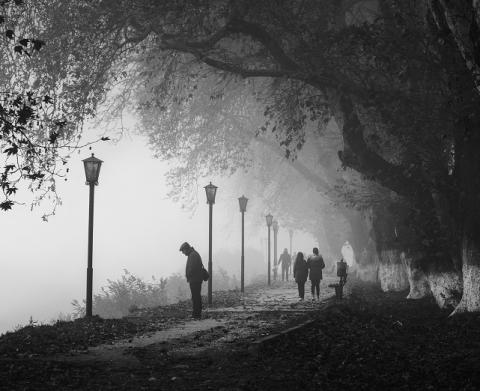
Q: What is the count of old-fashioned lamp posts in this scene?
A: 6